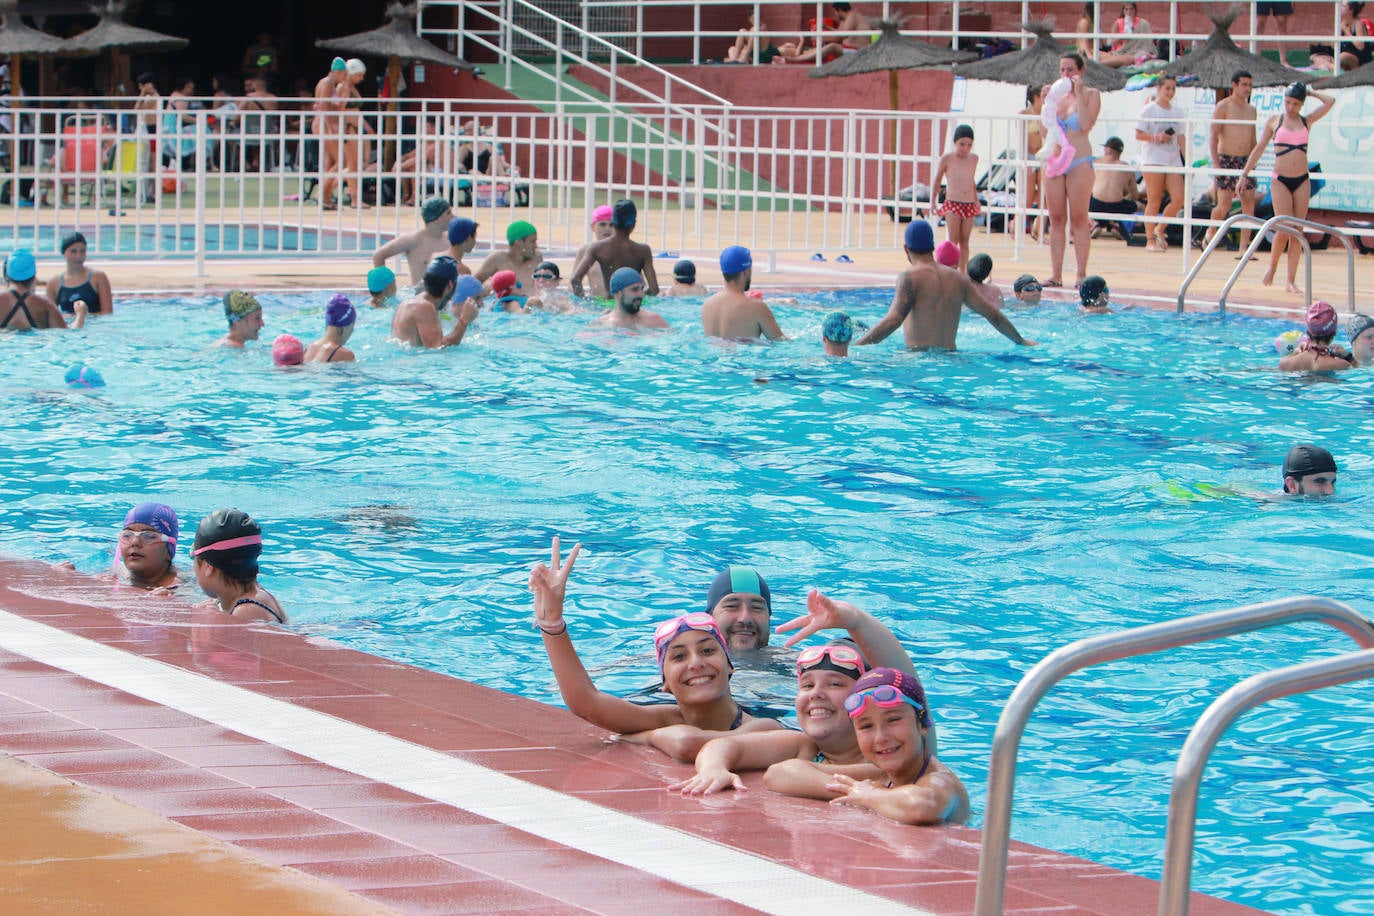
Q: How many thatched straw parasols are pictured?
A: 7